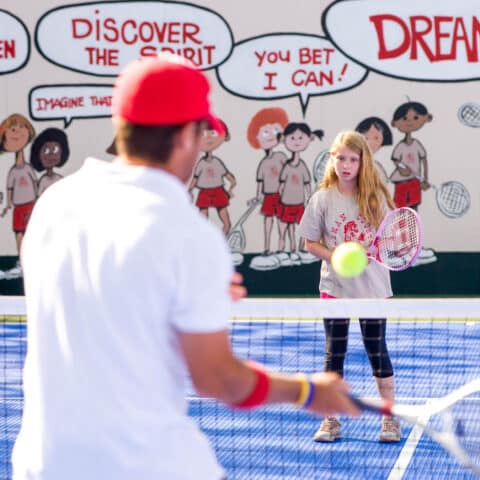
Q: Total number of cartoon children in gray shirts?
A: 7